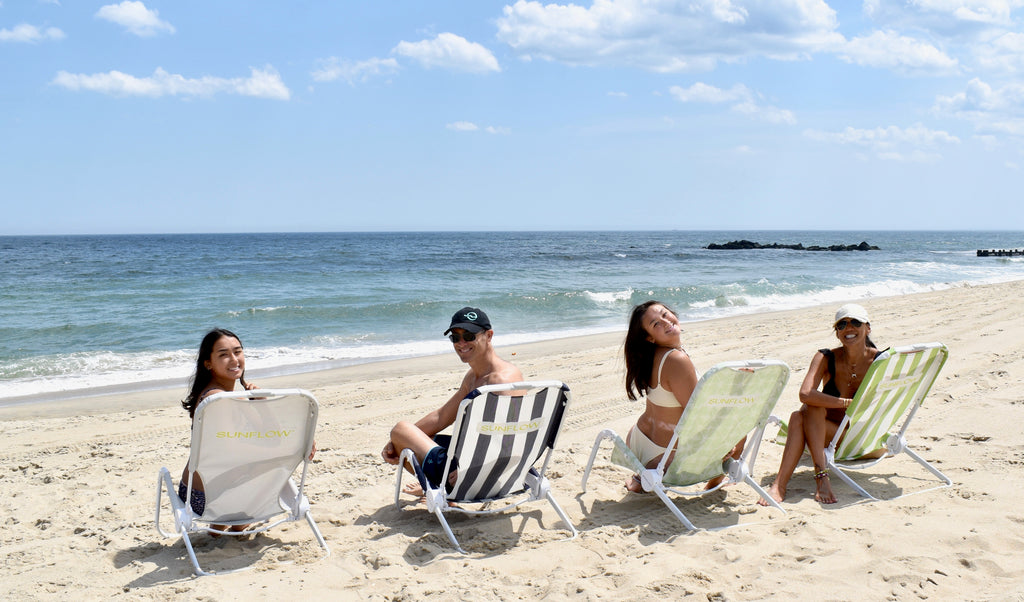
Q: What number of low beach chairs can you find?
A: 4